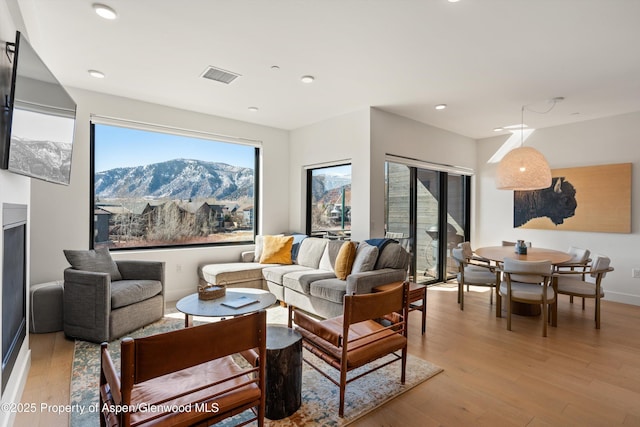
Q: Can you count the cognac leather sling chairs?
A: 2